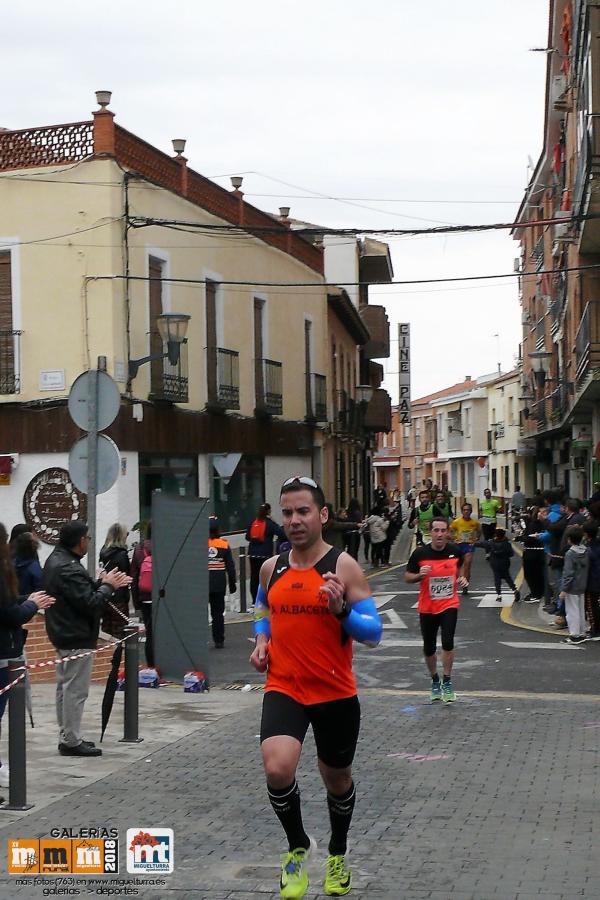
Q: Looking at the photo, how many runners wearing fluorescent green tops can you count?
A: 3